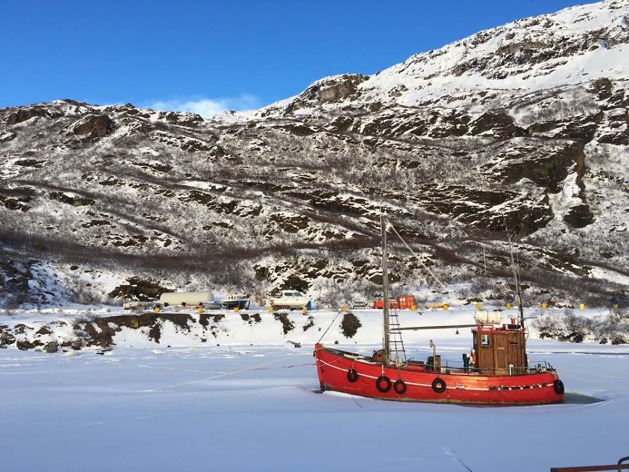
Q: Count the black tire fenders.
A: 5